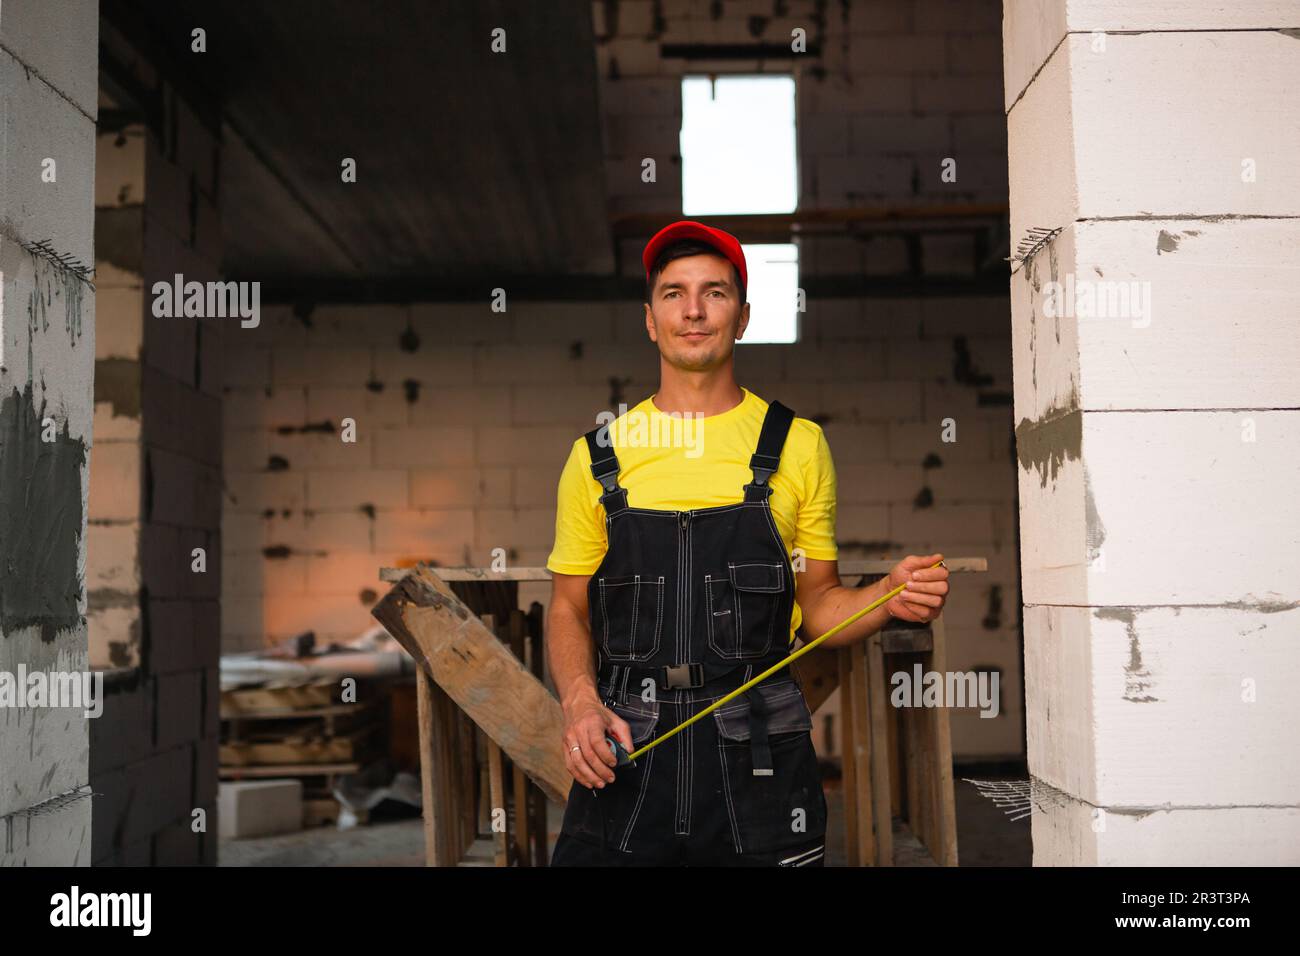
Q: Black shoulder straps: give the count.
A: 2